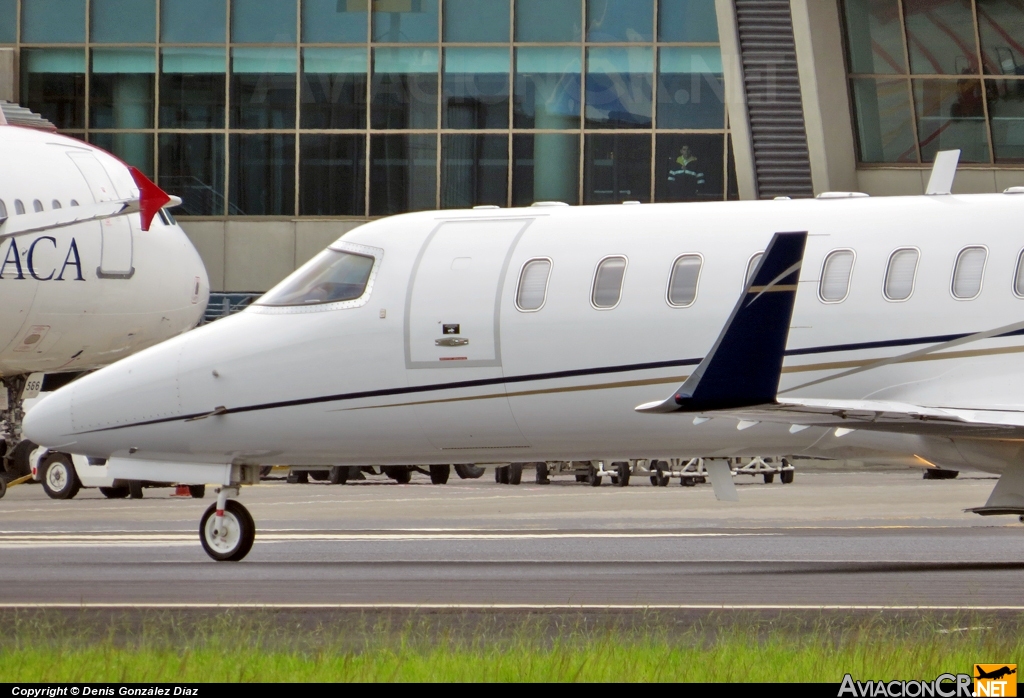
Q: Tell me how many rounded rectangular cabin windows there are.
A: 8